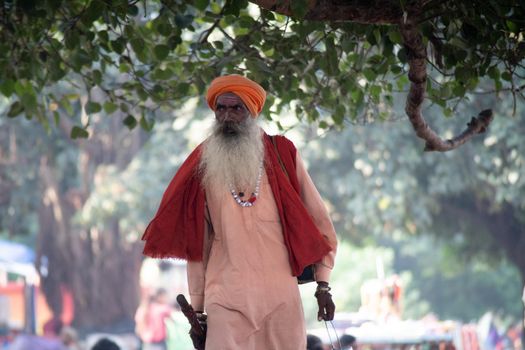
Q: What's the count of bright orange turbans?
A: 1